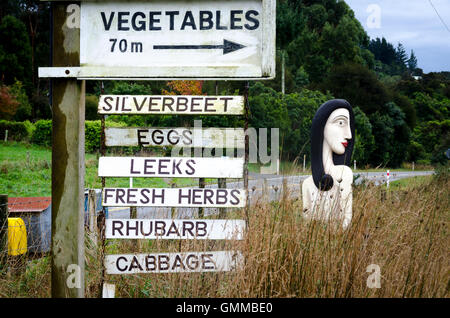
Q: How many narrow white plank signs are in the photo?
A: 6